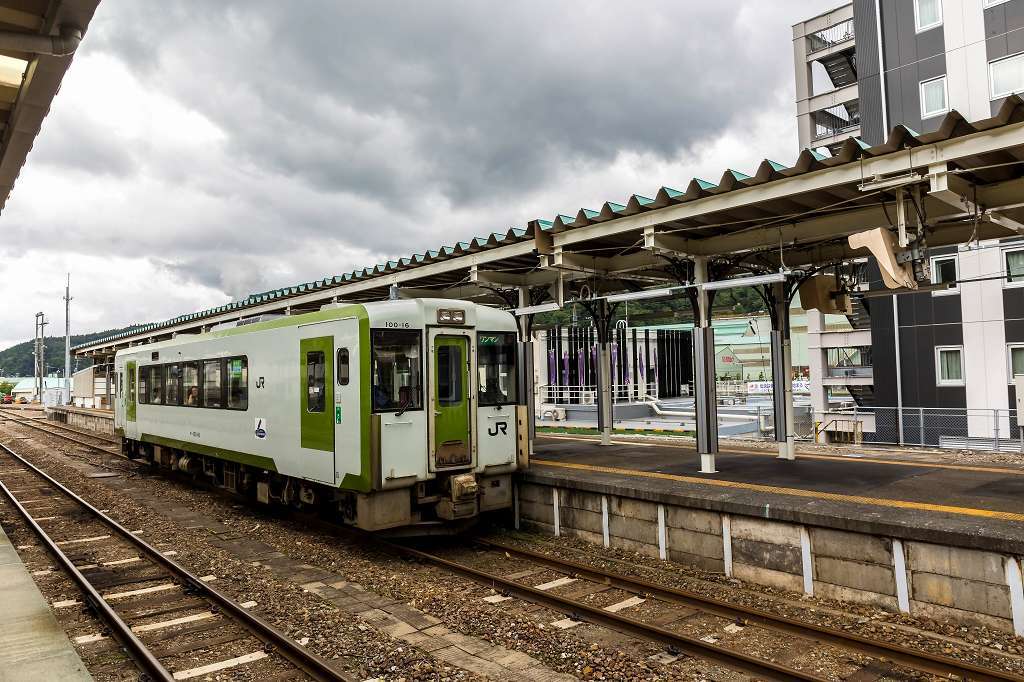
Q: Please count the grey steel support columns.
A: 4